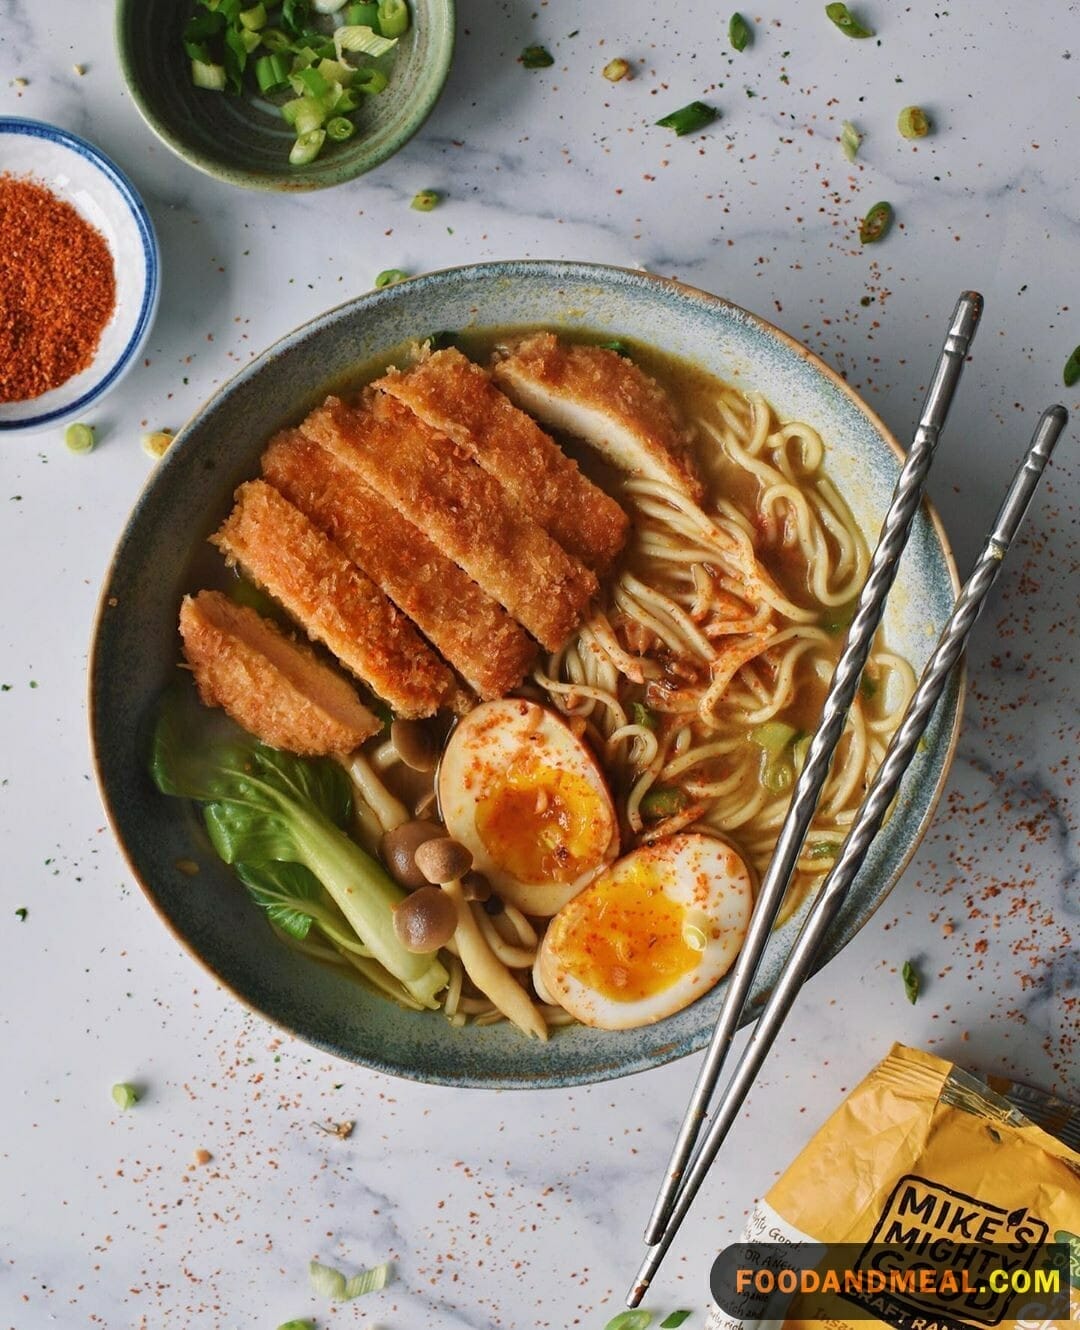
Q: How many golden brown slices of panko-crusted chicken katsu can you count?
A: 6